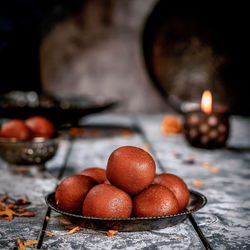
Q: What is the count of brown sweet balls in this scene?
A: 8